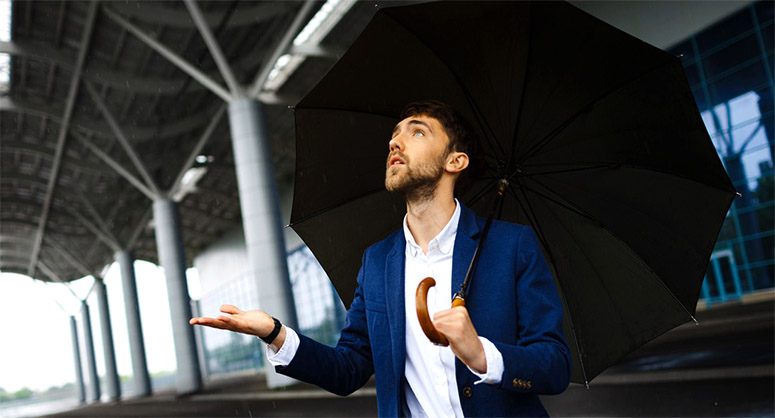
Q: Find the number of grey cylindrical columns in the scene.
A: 6